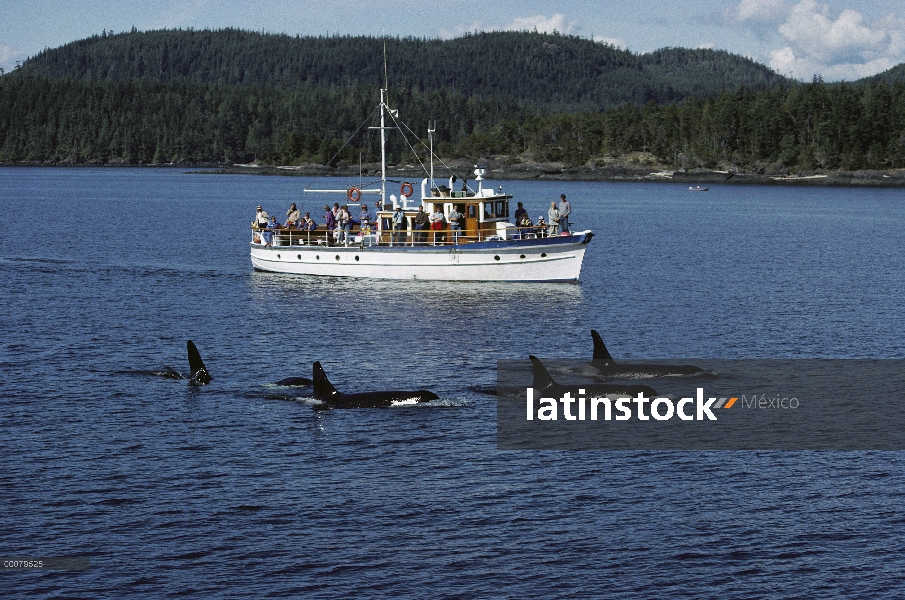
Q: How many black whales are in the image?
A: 5